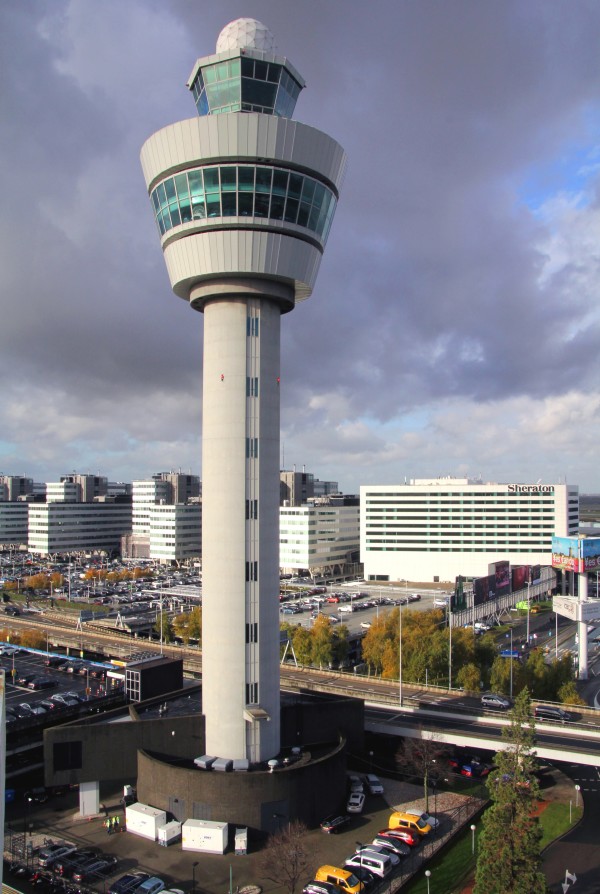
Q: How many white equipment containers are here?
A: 4